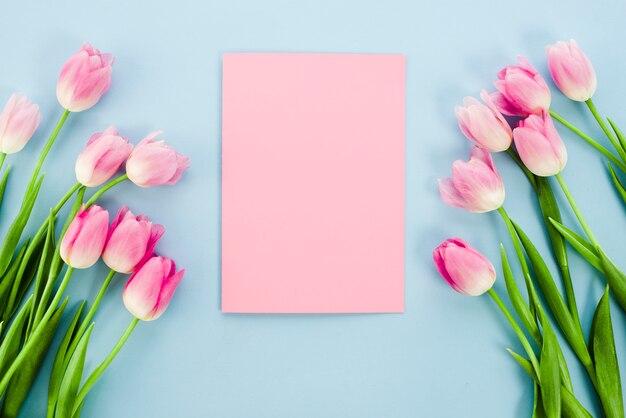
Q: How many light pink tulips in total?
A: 13